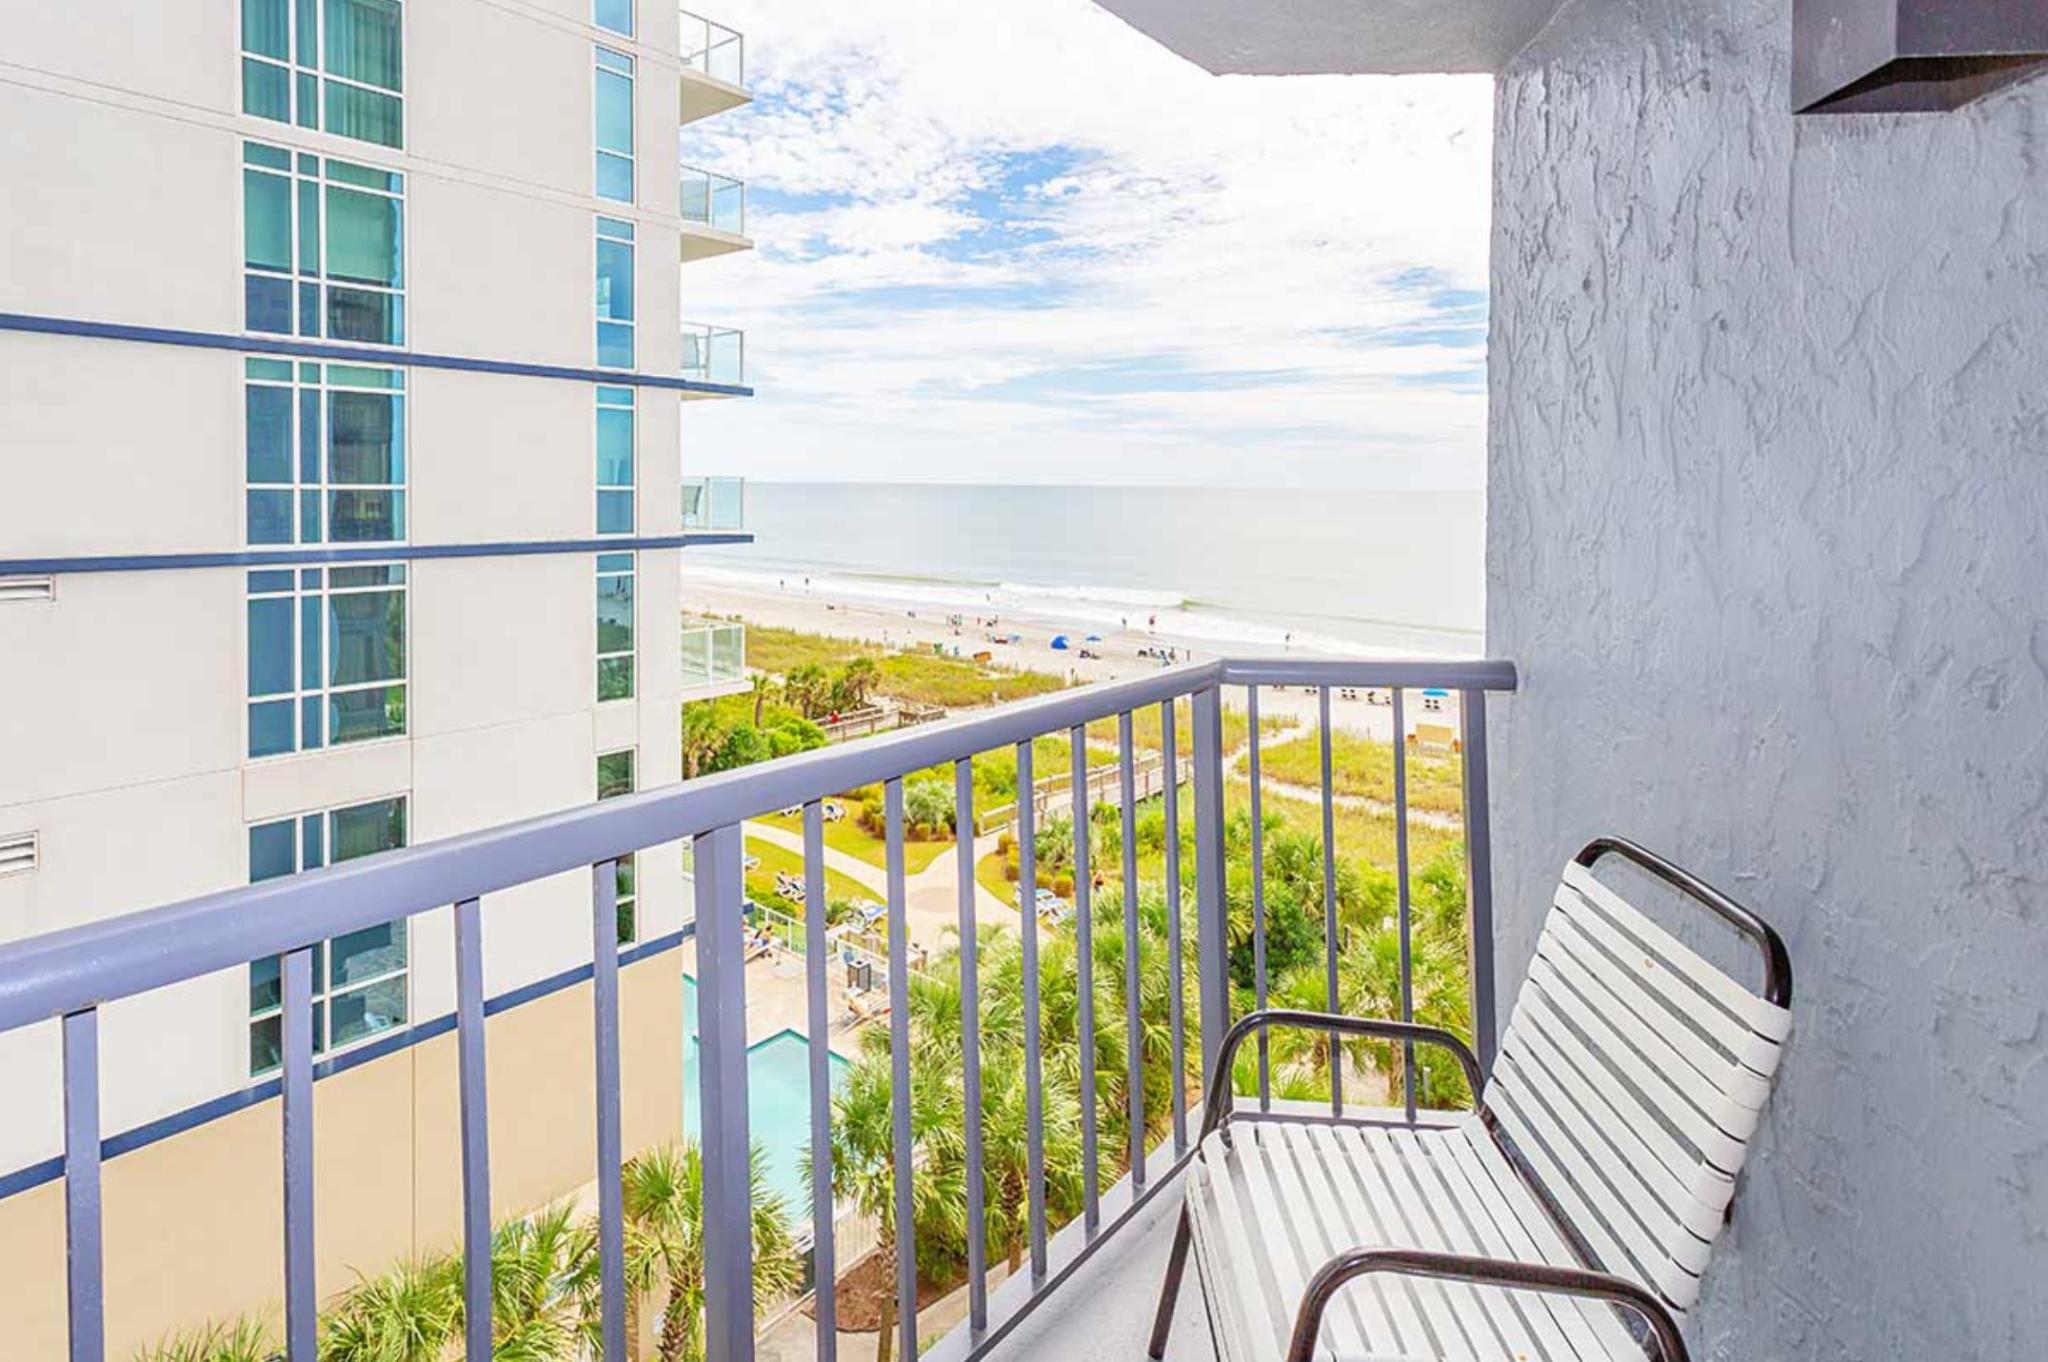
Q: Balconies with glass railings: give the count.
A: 5